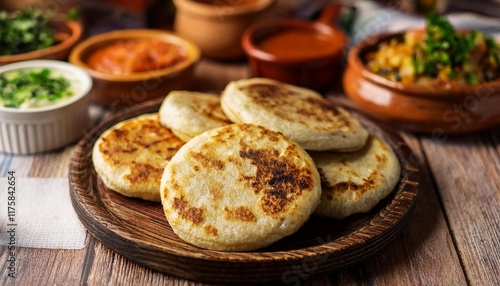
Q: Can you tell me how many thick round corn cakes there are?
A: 5